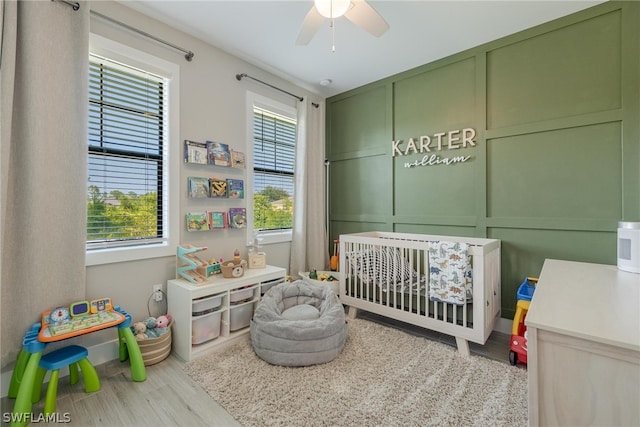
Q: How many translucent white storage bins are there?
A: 5